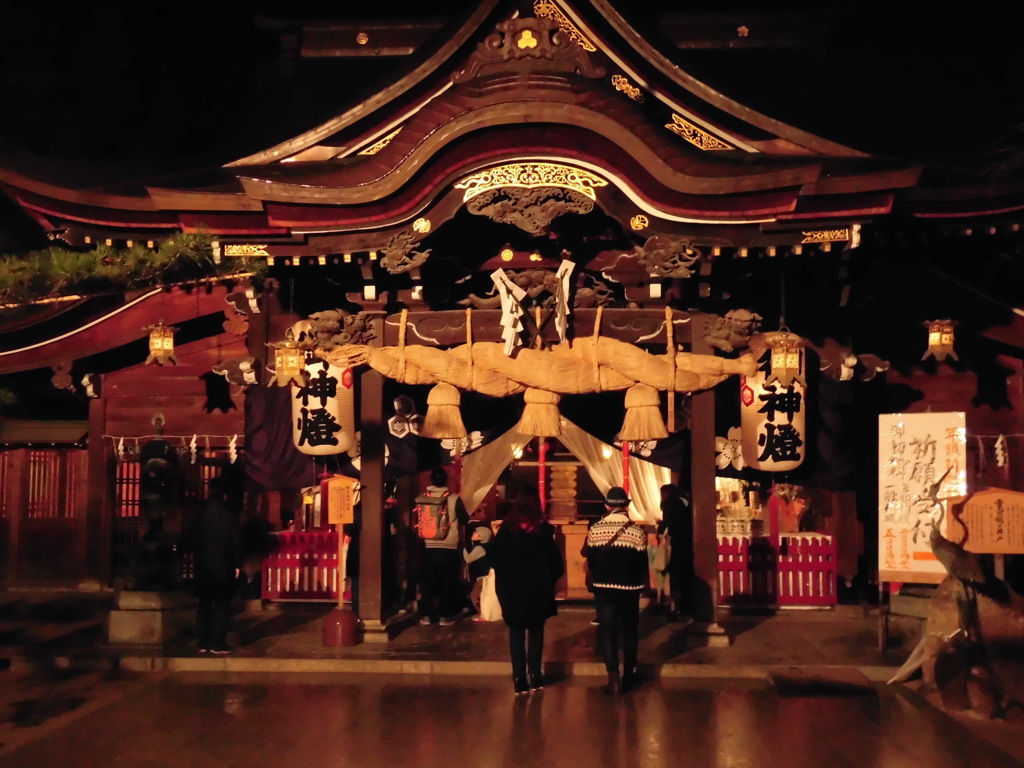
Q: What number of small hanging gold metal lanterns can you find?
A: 4